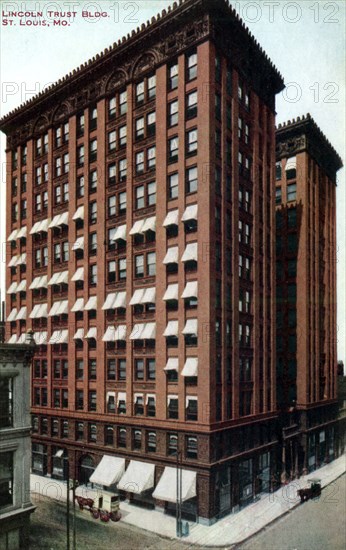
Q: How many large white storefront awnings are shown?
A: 3